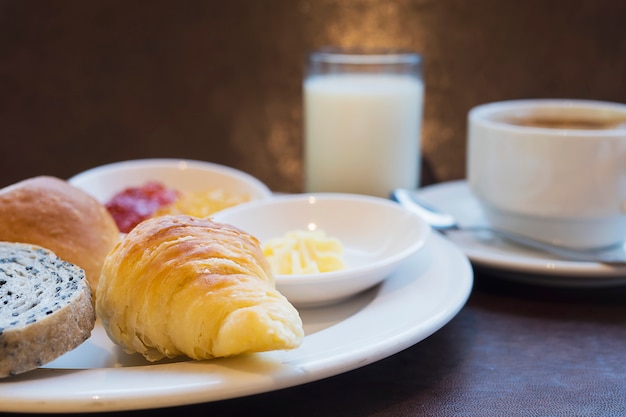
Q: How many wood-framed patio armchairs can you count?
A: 0